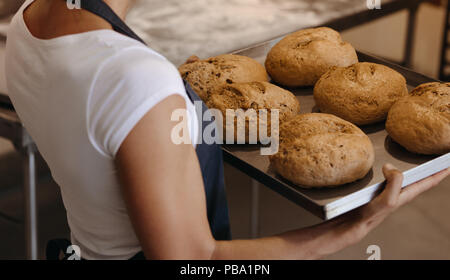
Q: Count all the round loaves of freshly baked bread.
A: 6